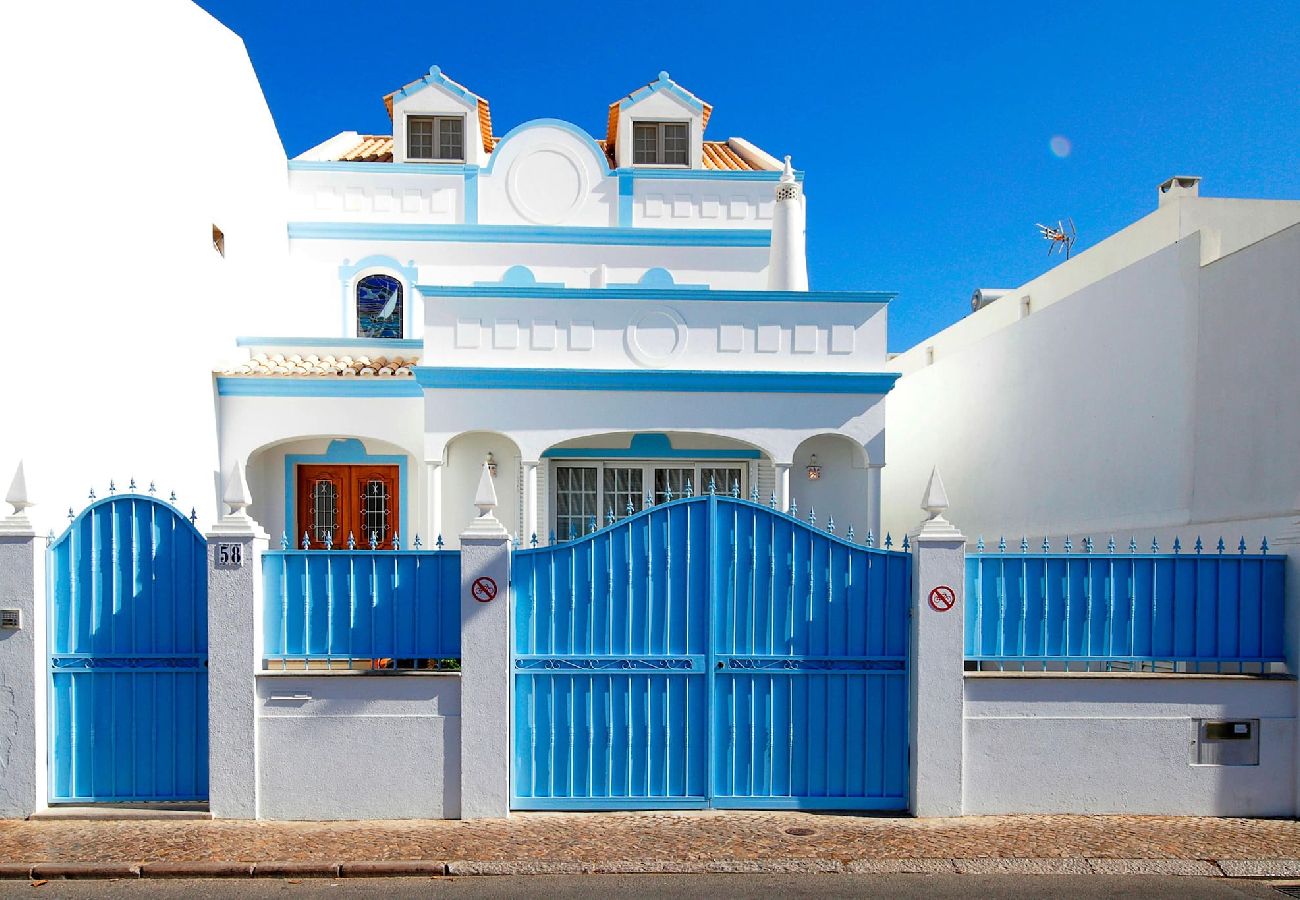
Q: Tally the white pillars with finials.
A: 4